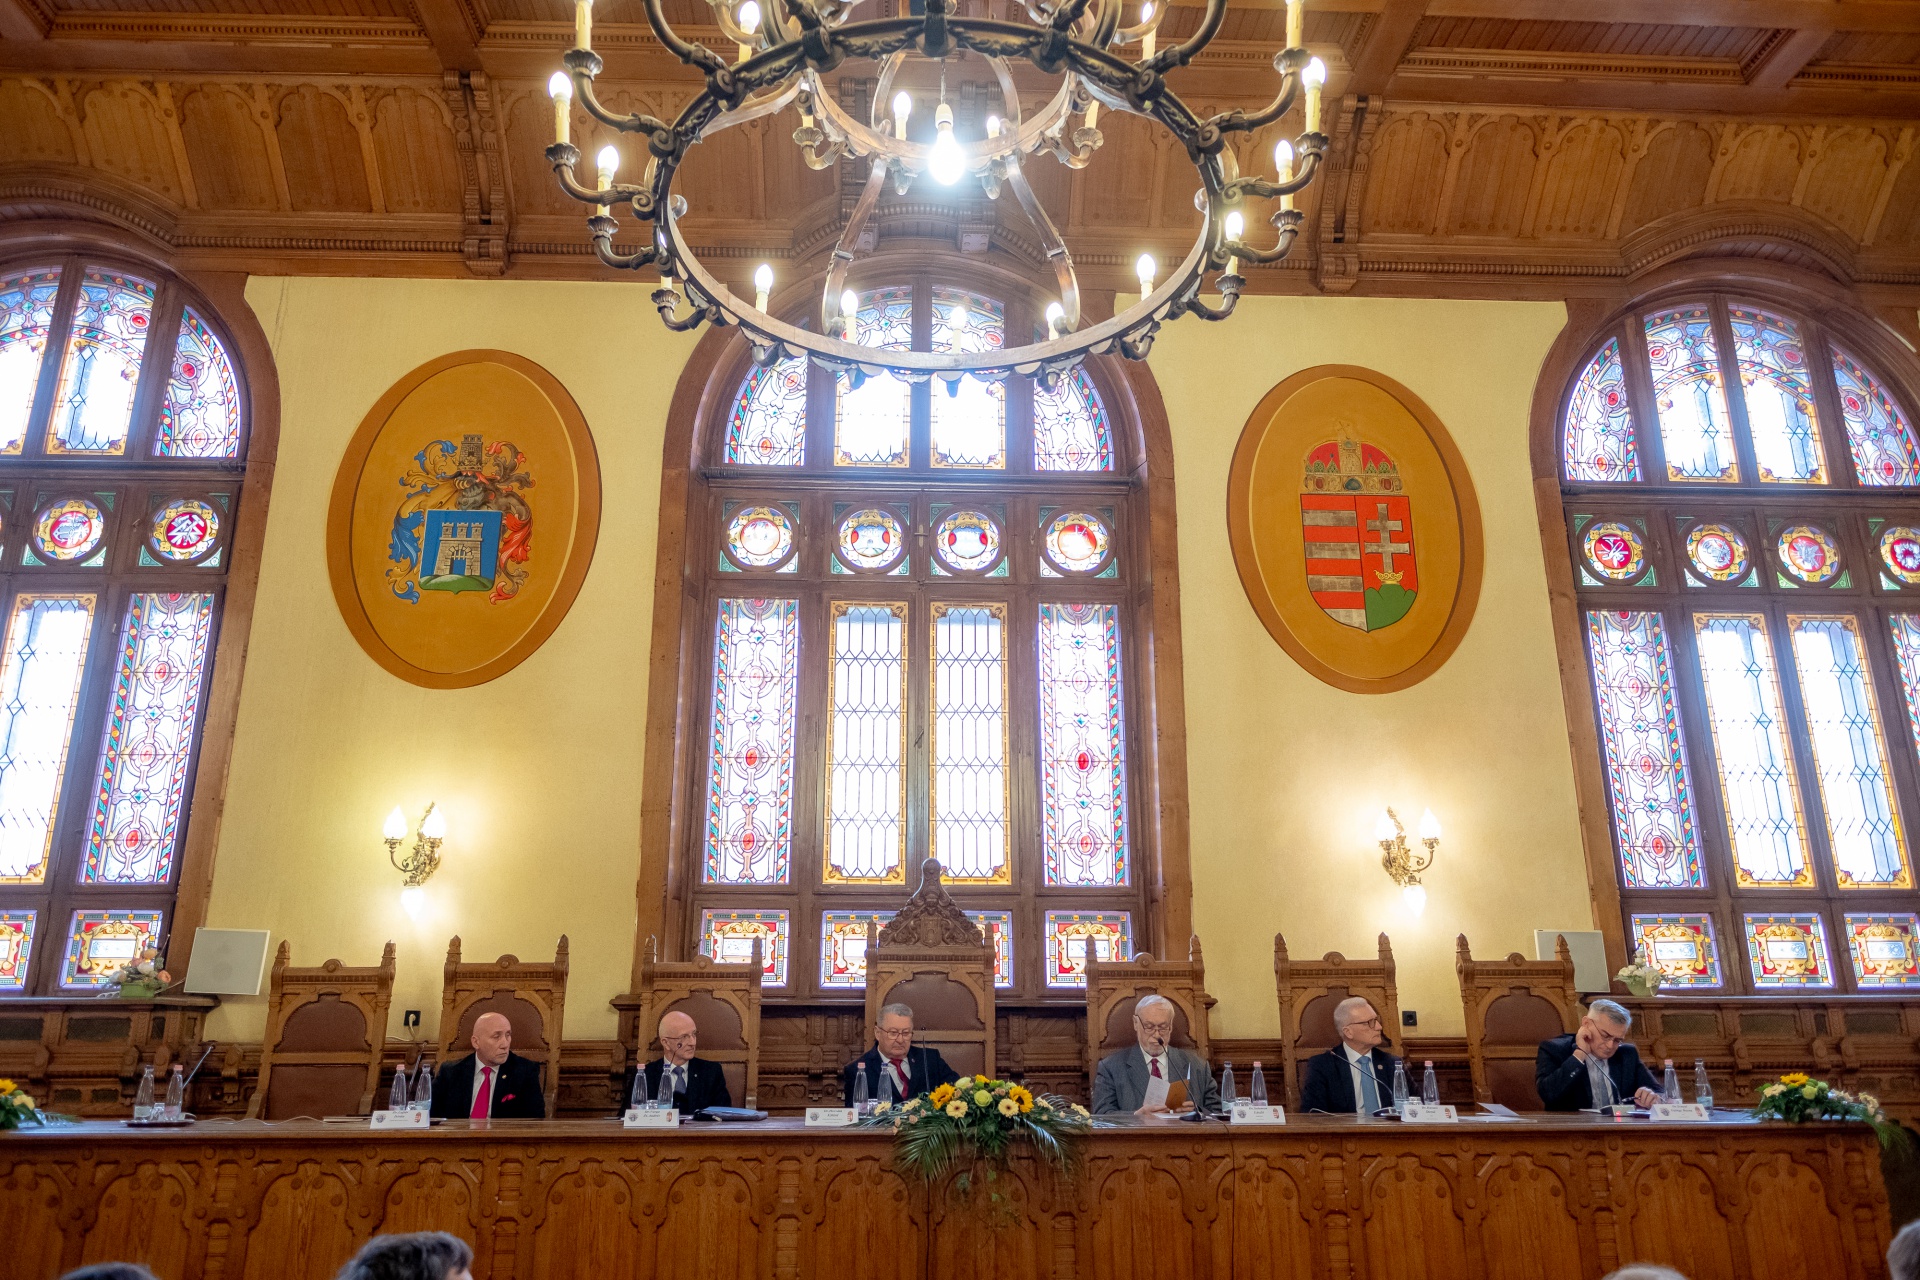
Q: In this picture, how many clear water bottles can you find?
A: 14